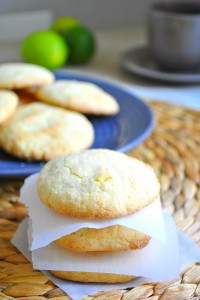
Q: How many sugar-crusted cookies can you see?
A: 7